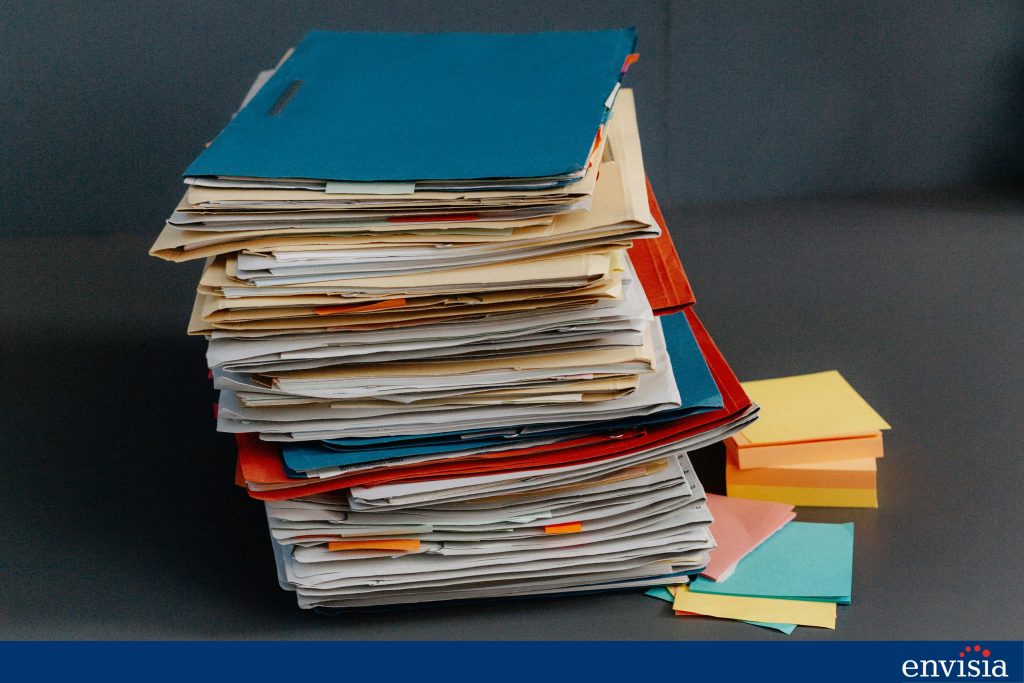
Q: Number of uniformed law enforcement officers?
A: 0